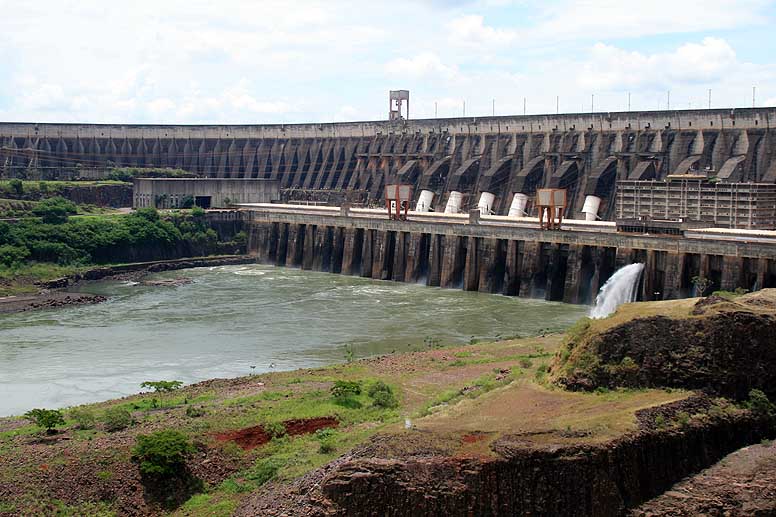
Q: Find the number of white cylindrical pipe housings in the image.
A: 5